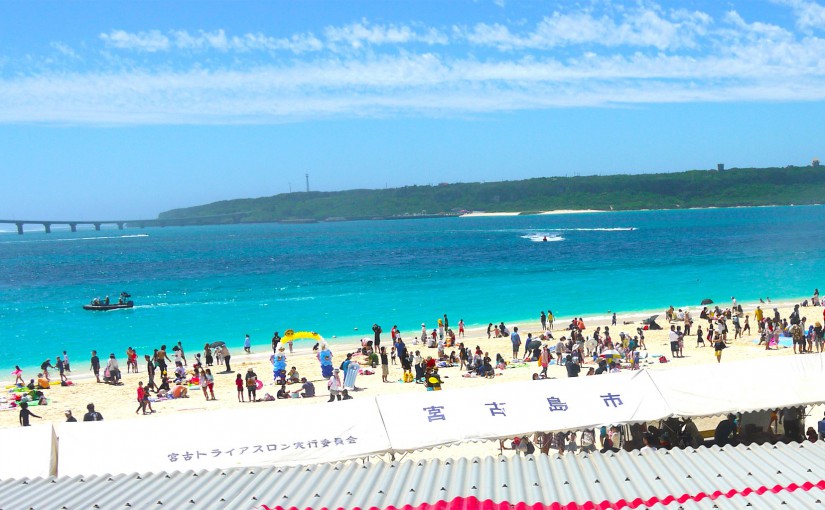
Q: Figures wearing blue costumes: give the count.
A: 2